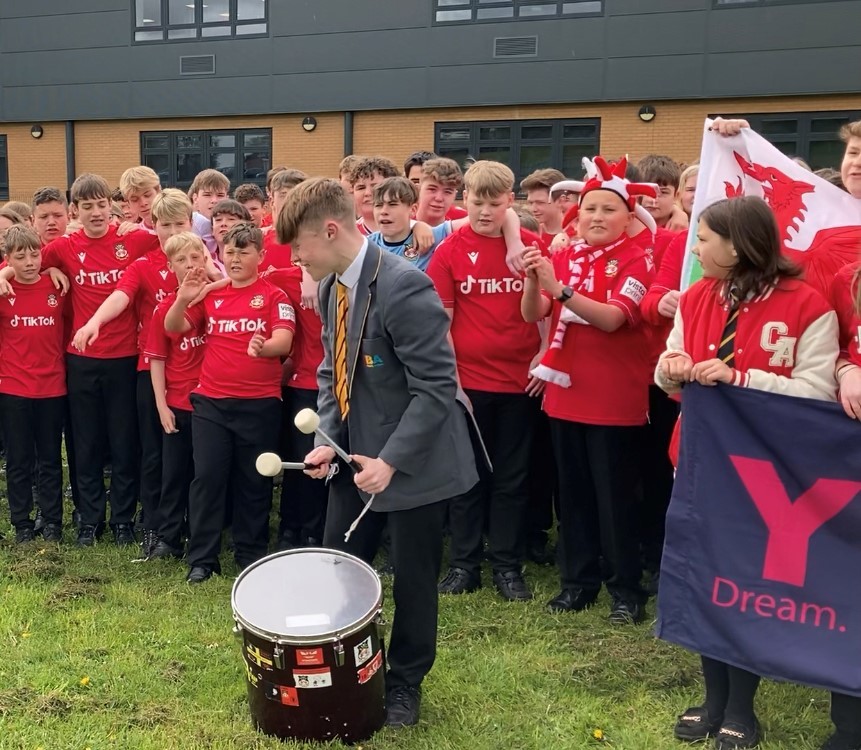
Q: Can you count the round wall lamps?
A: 3